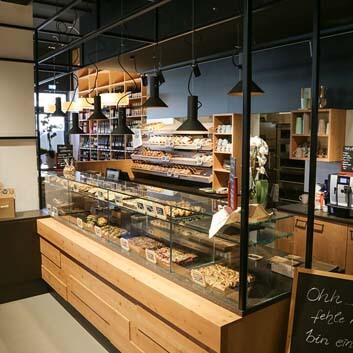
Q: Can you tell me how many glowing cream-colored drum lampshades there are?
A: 4